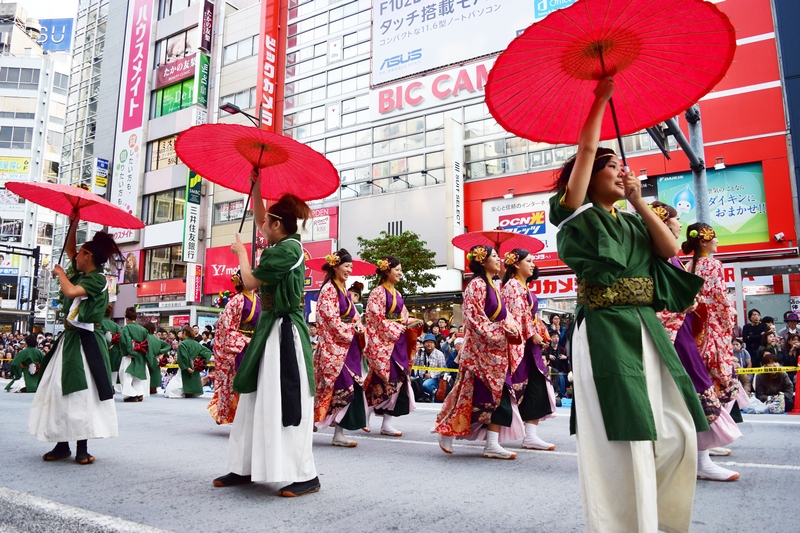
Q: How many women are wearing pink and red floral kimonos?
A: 7